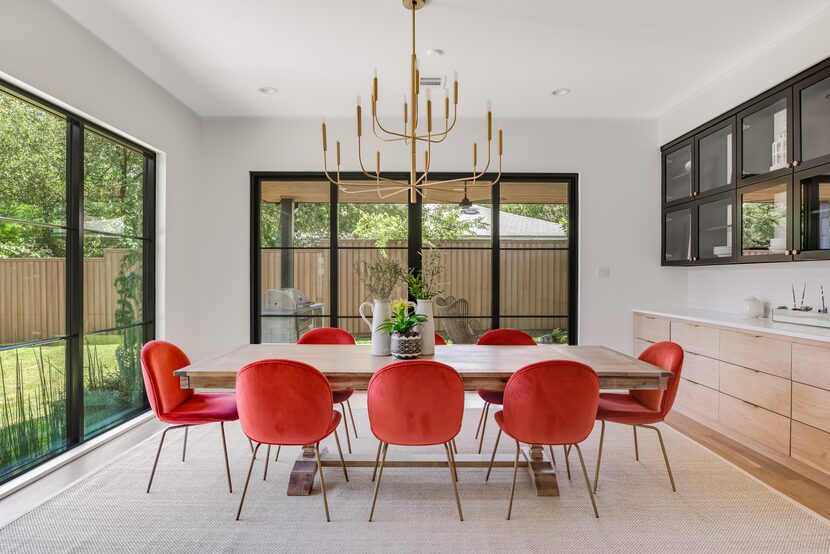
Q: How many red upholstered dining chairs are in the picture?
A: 8